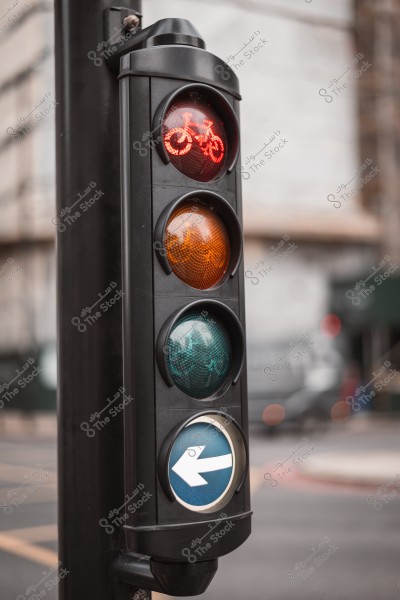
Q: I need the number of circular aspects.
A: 4